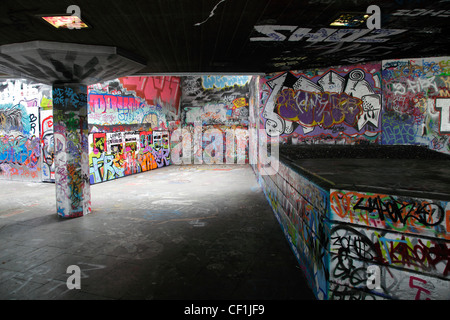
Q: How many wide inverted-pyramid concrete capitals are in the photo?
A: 1